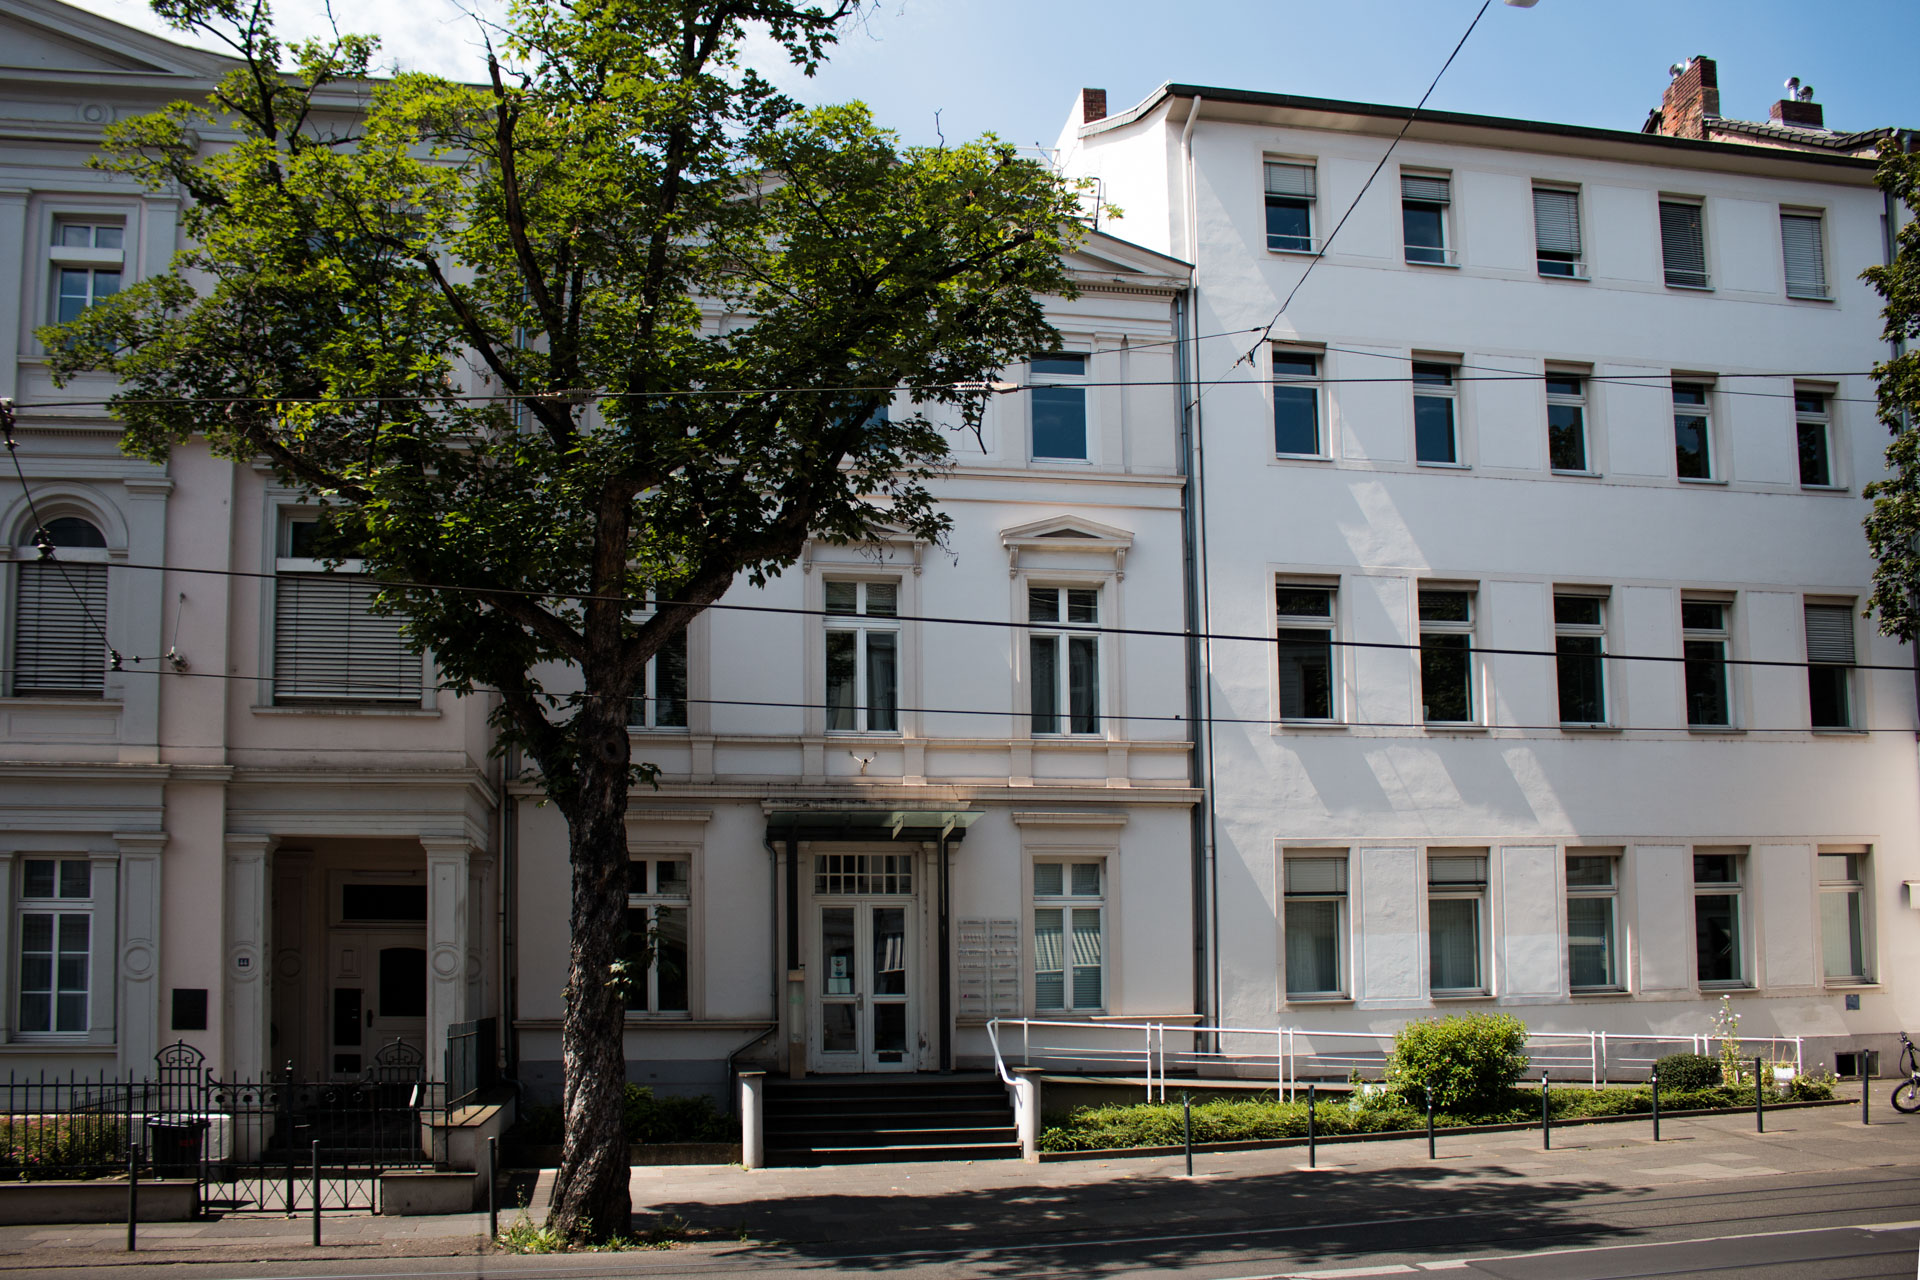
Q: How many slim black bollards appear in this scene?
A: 10